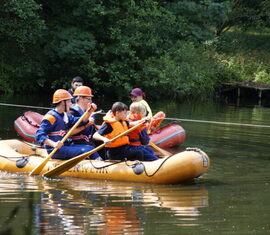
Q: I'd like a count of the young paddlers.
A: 2